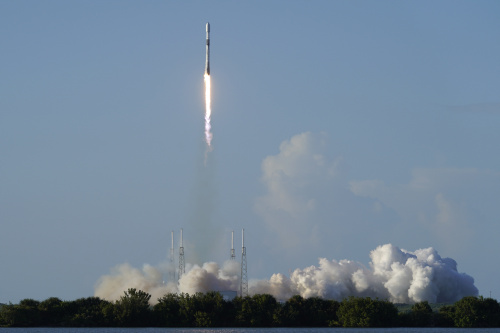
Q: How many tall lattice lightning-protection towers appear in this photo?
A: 4